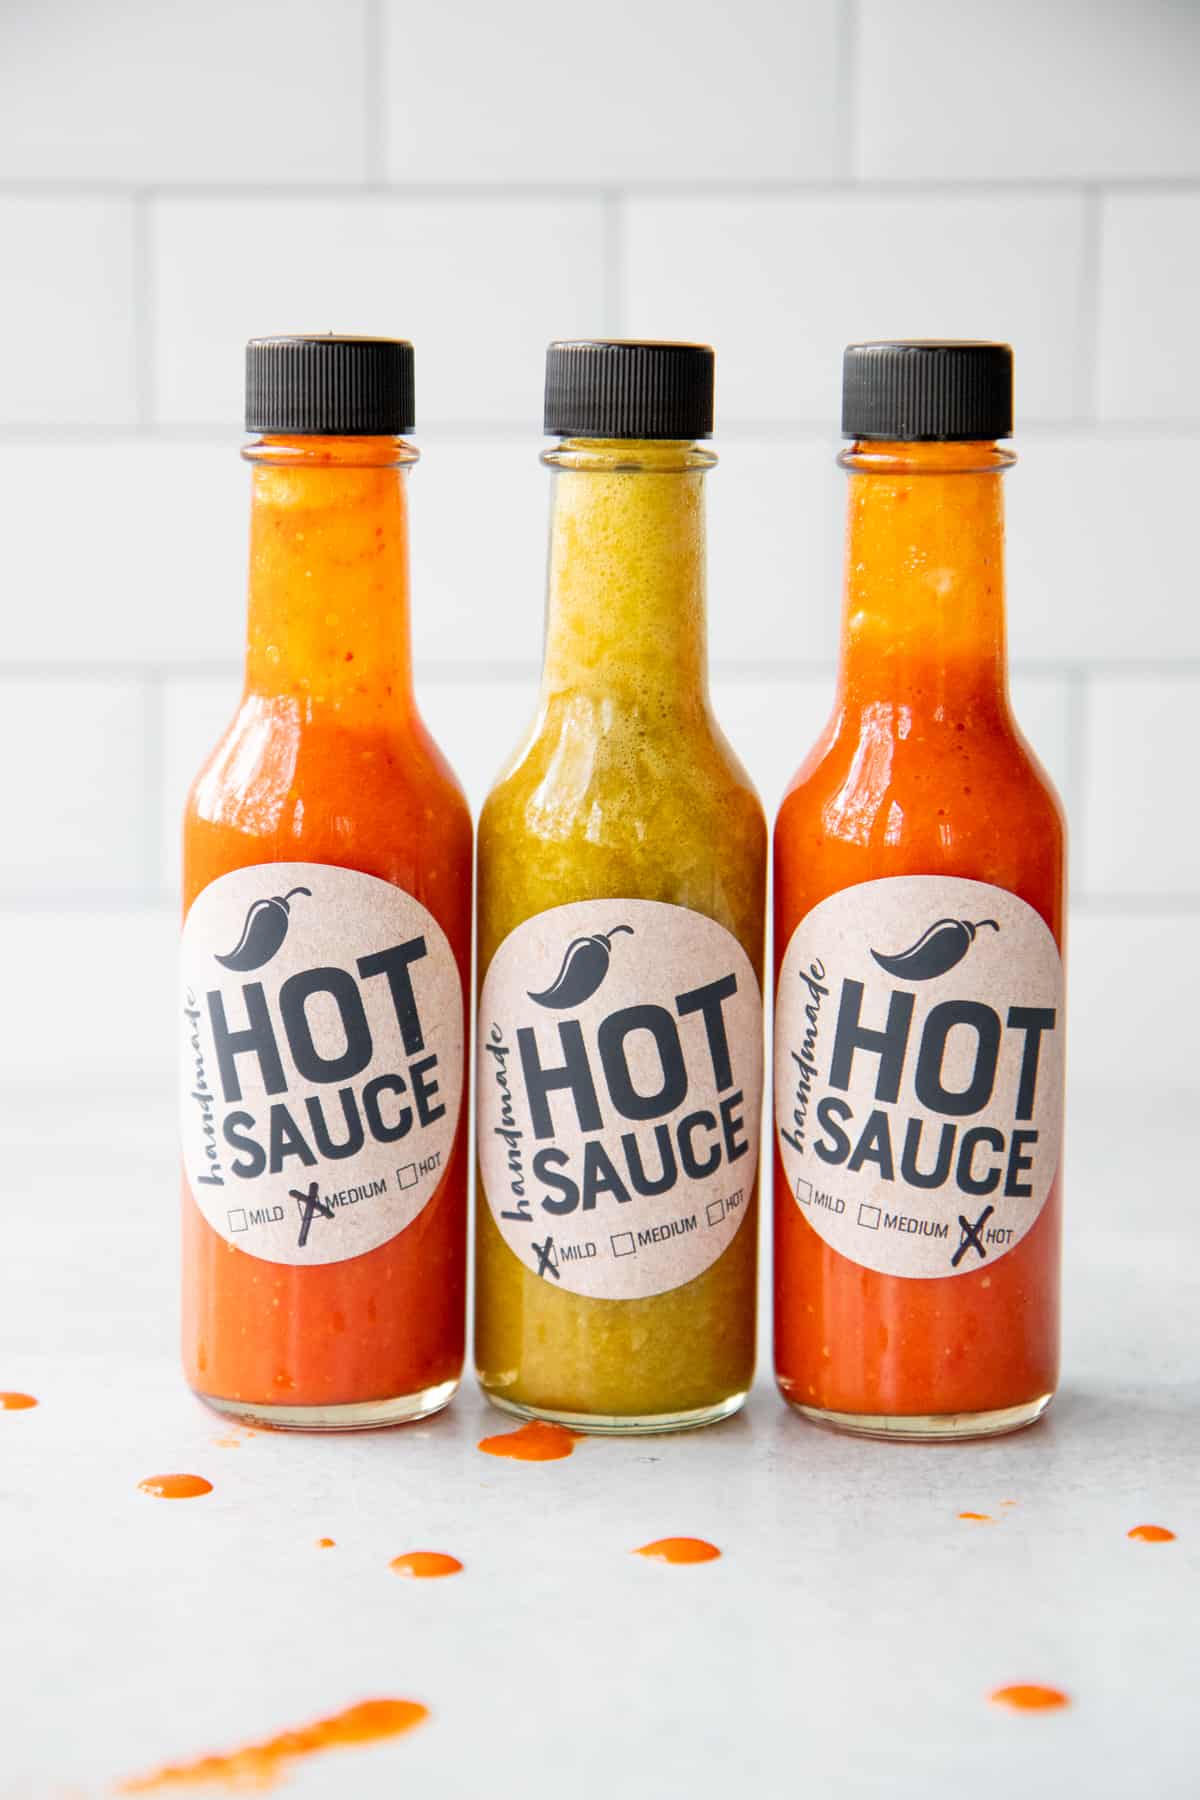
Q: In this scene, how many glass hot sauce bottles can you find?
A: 3